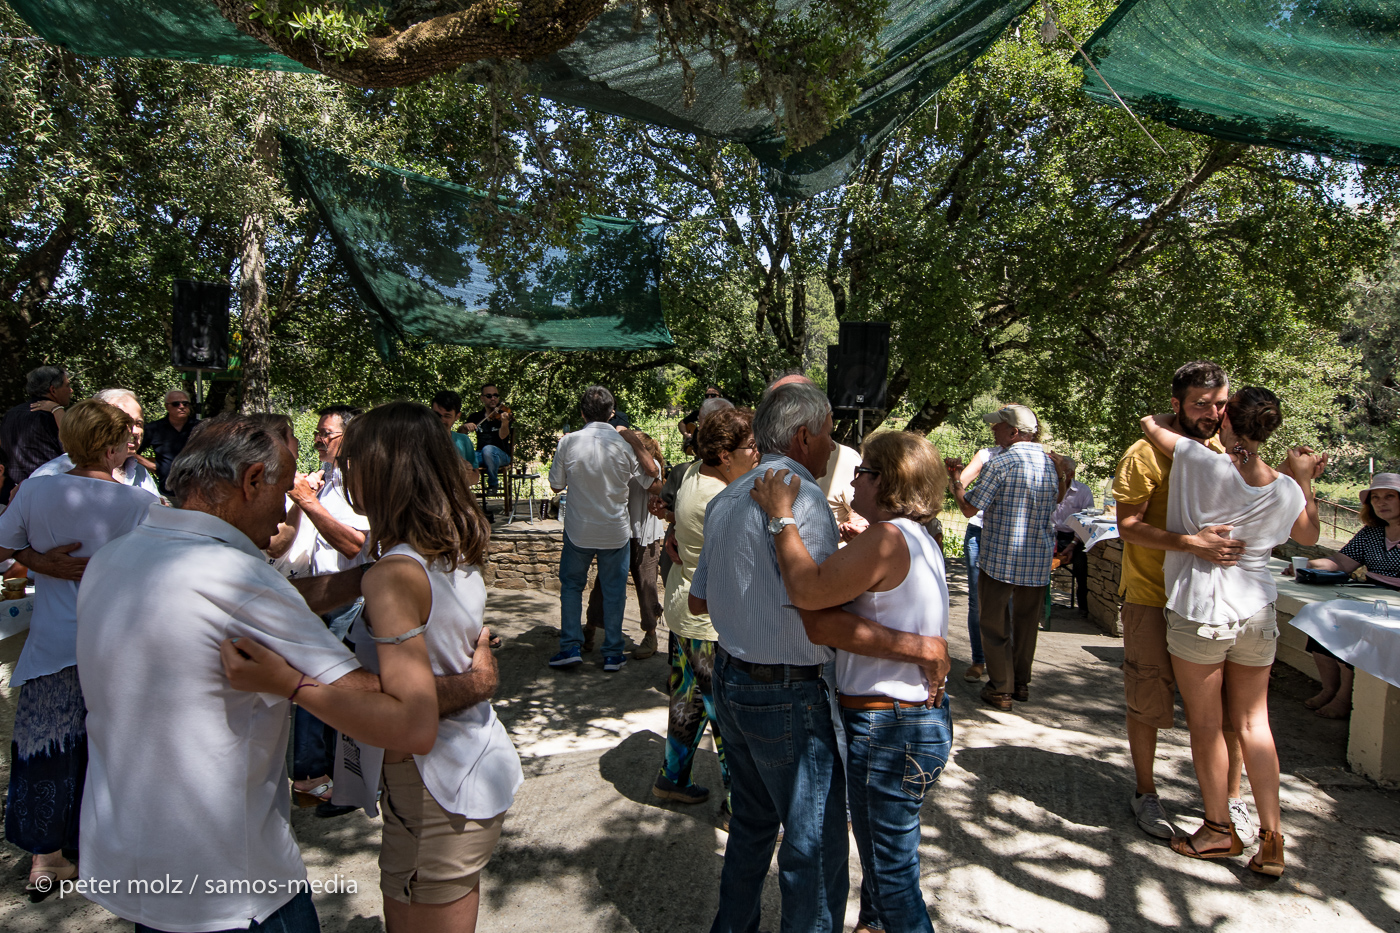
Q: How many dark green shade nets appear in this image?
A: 4